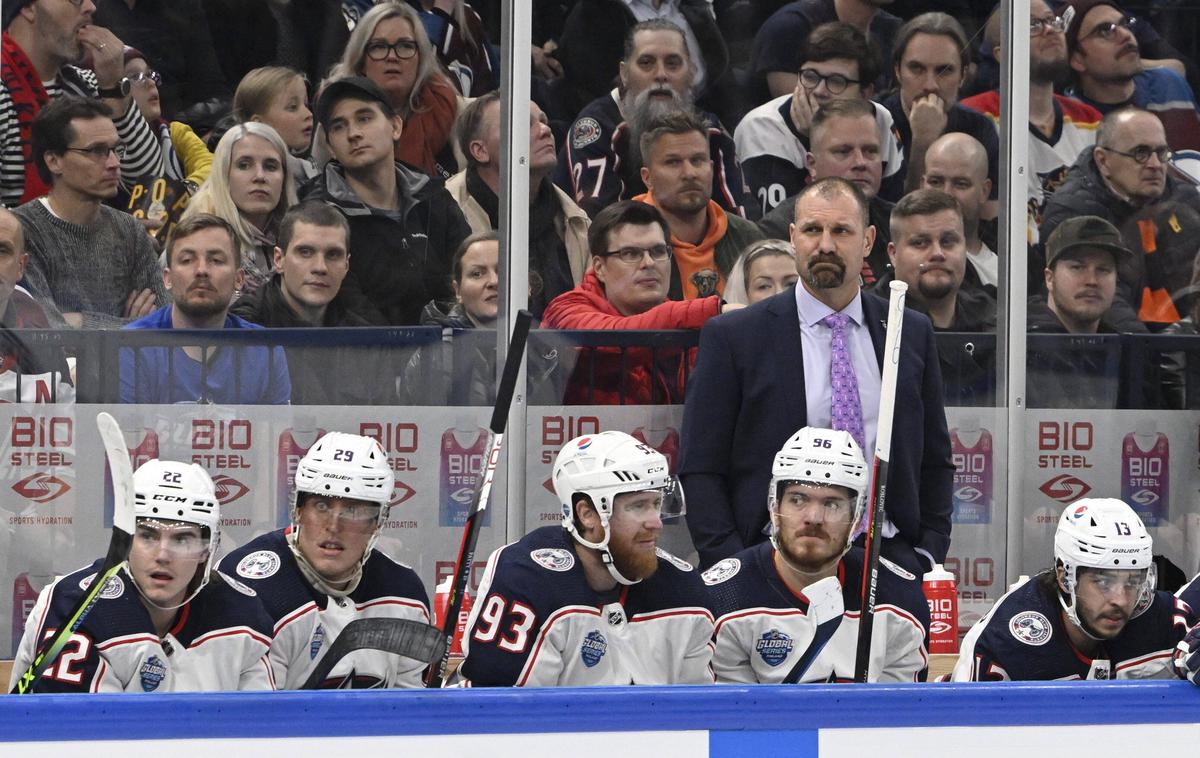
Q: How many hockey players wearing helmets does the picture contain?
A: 5